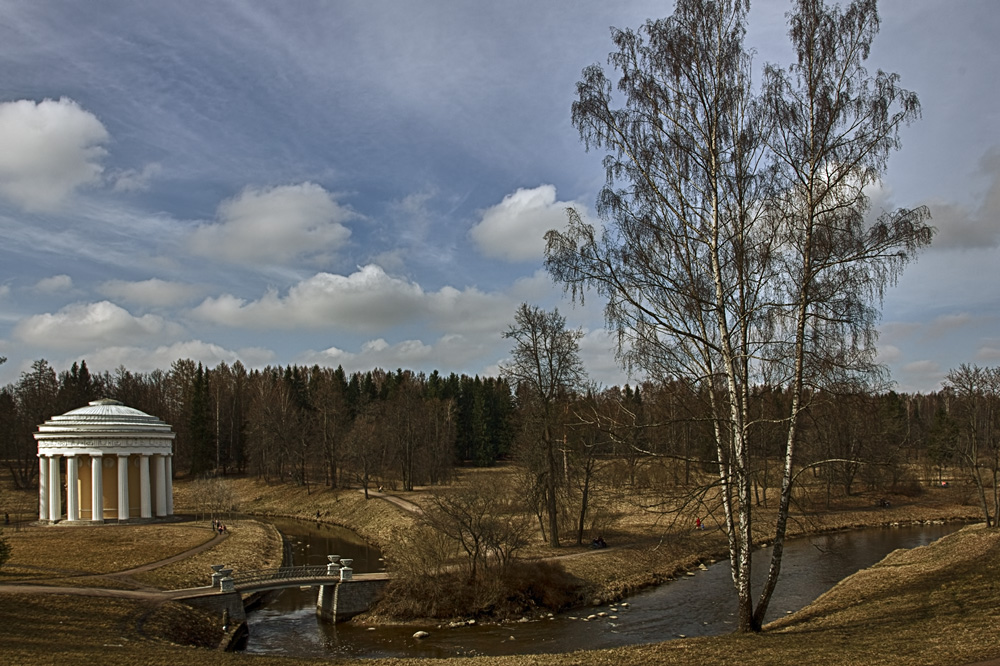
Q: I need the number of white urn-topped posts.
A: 4